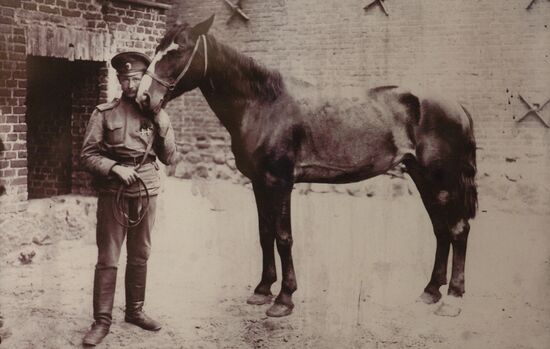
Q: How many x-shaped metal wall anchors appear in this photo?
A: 4